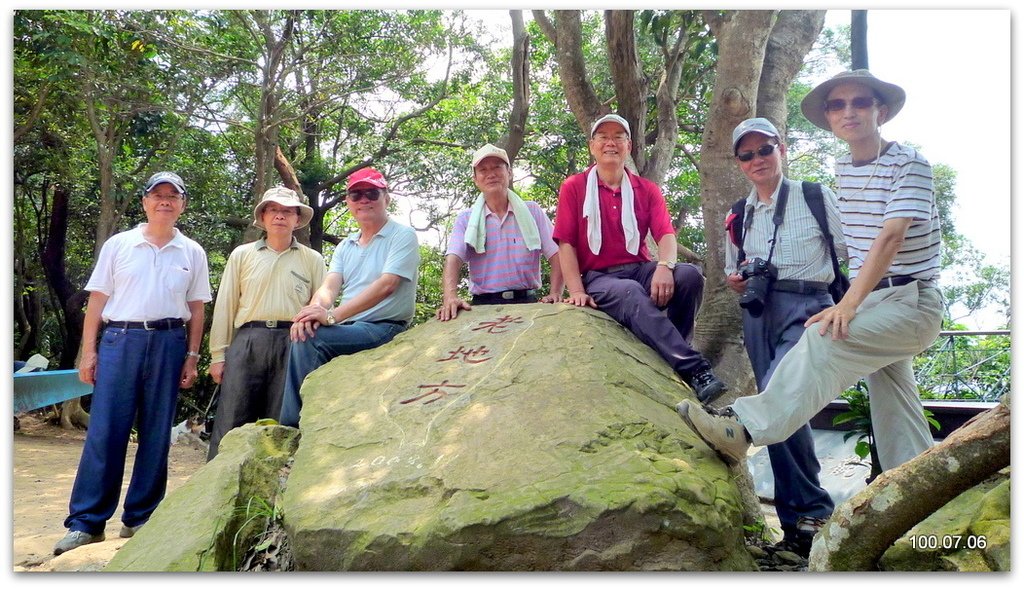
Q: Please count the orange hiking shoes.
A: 0